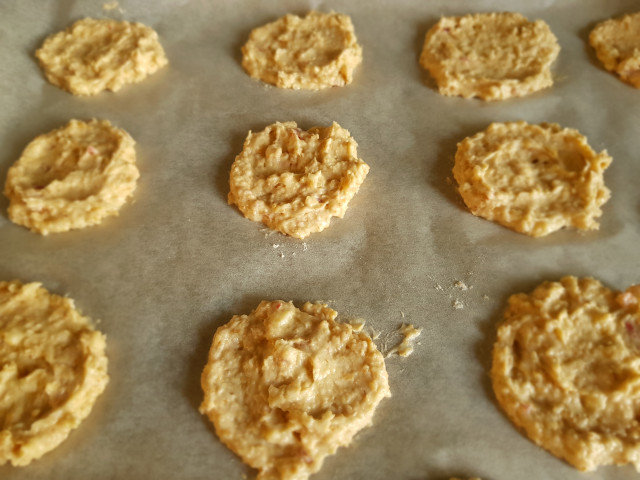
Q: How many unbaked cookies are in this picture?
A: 10